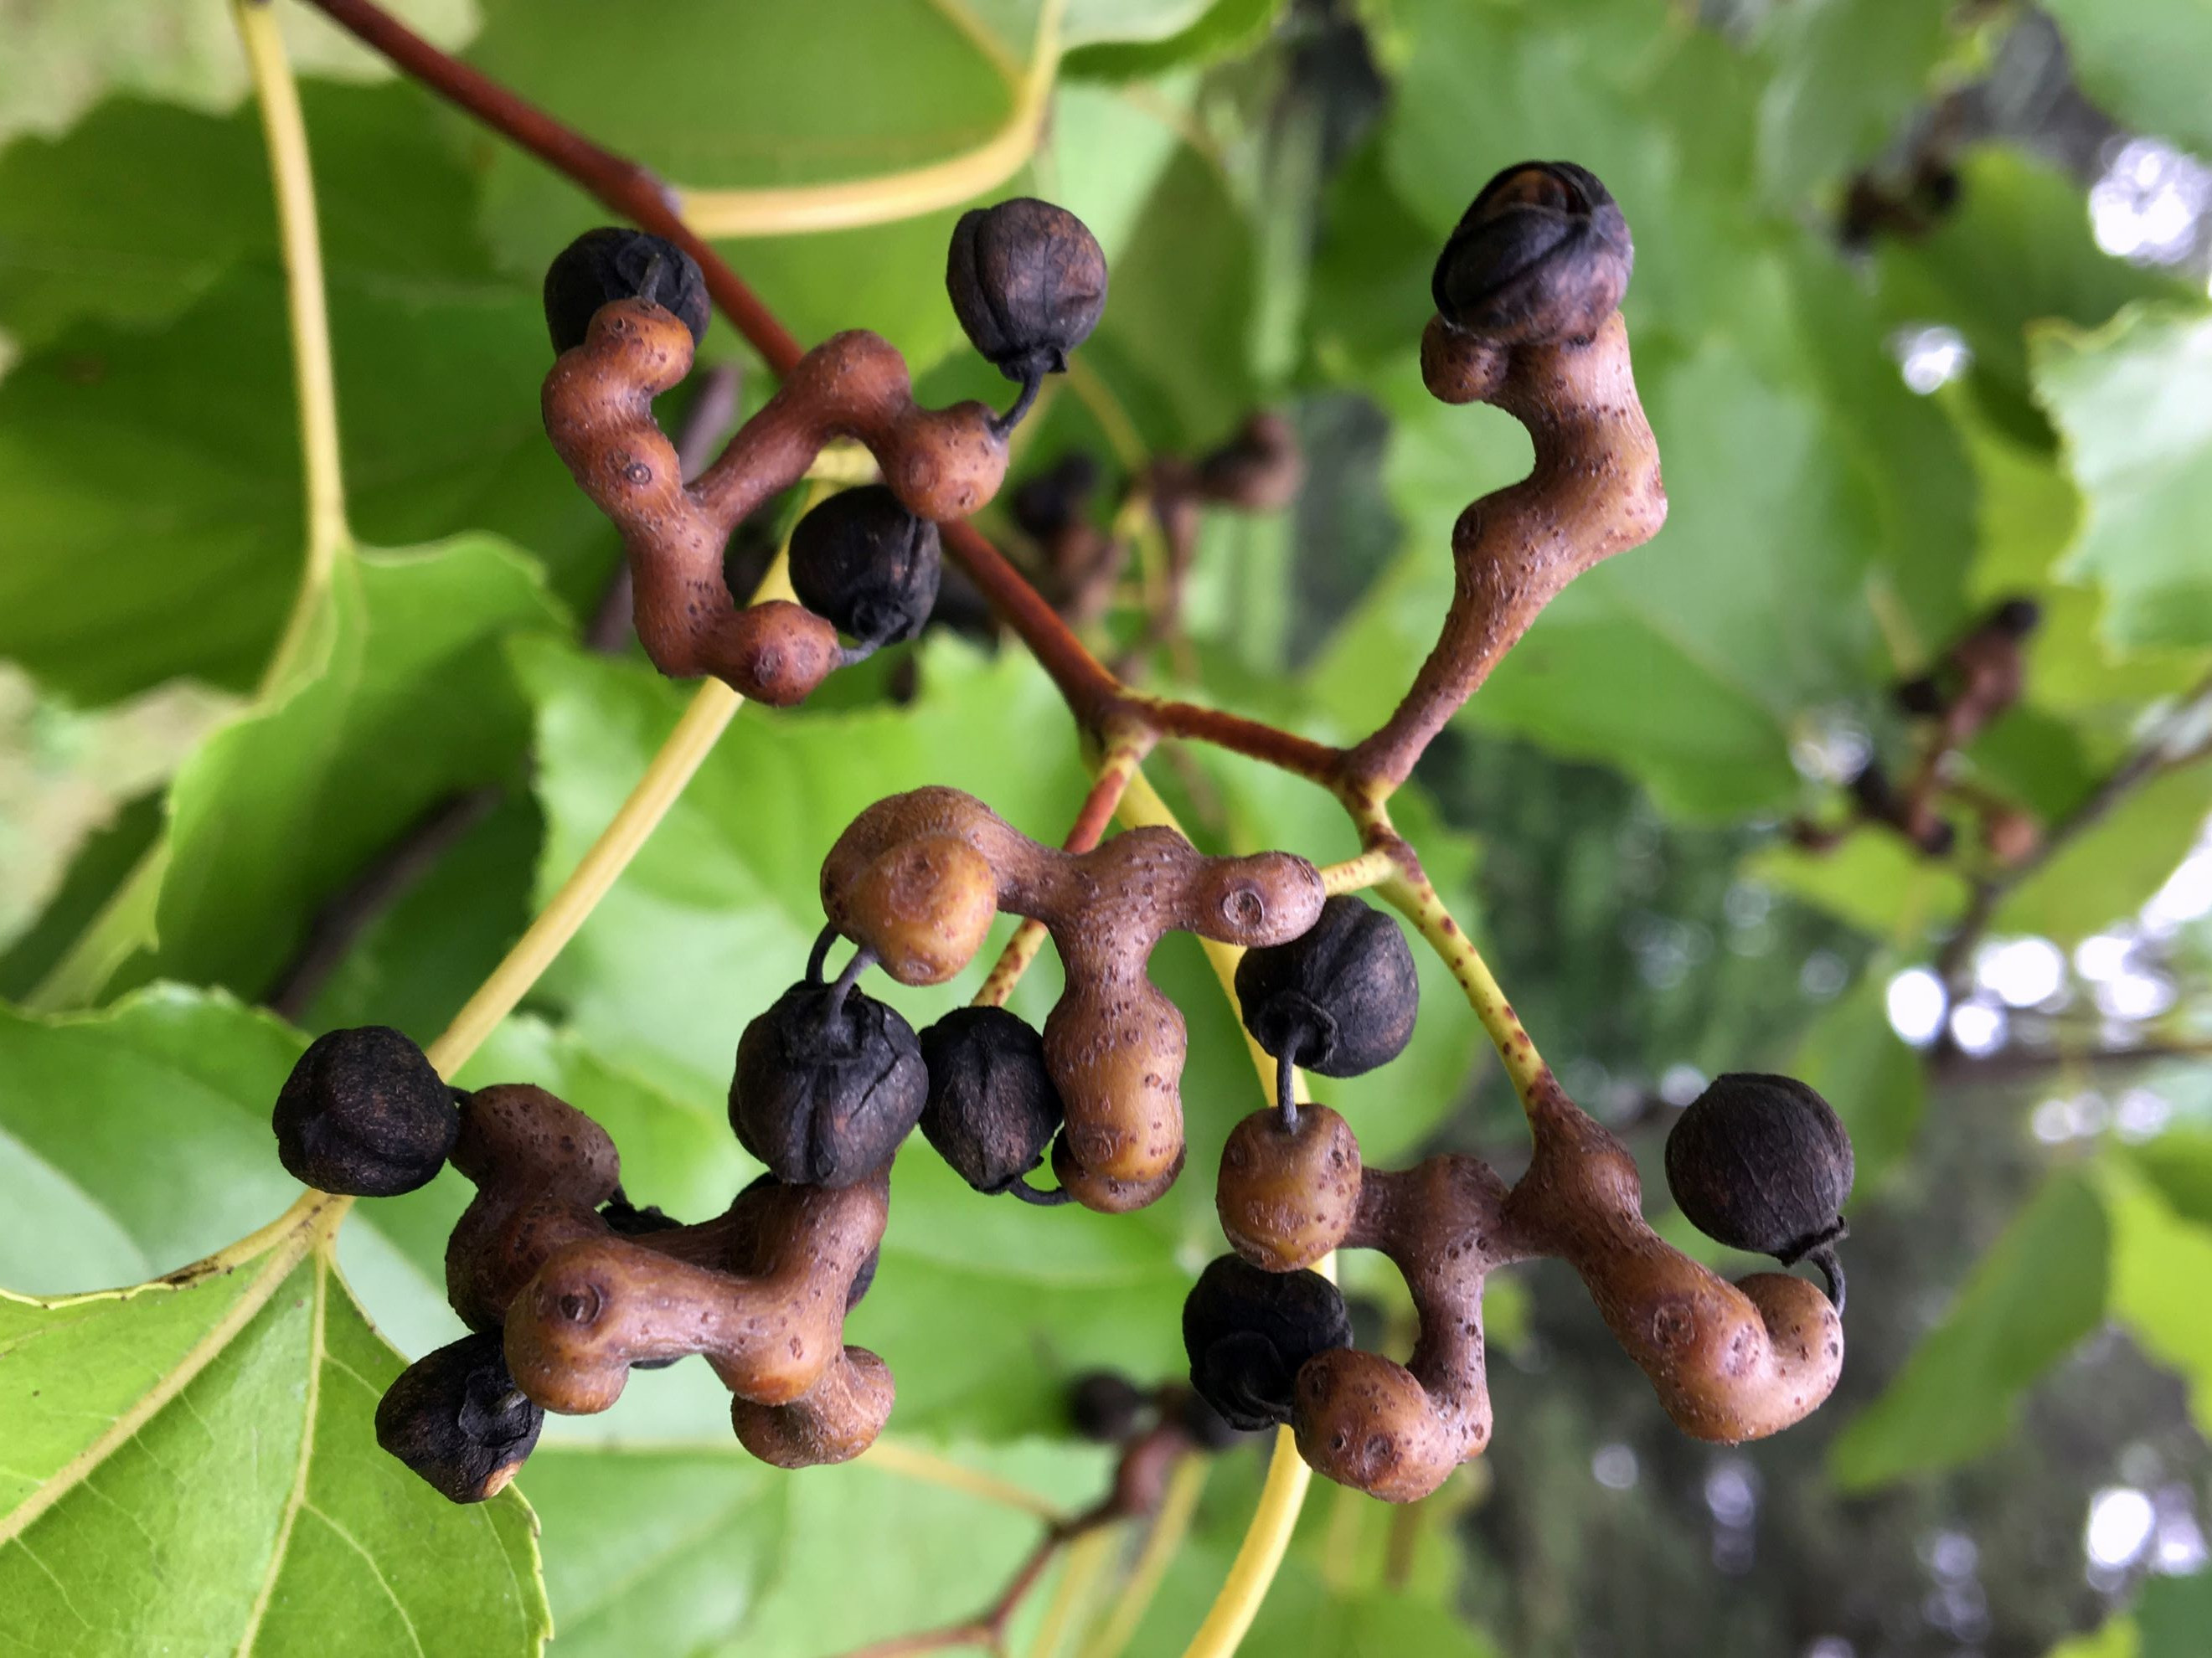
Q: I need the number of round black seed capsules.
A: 11